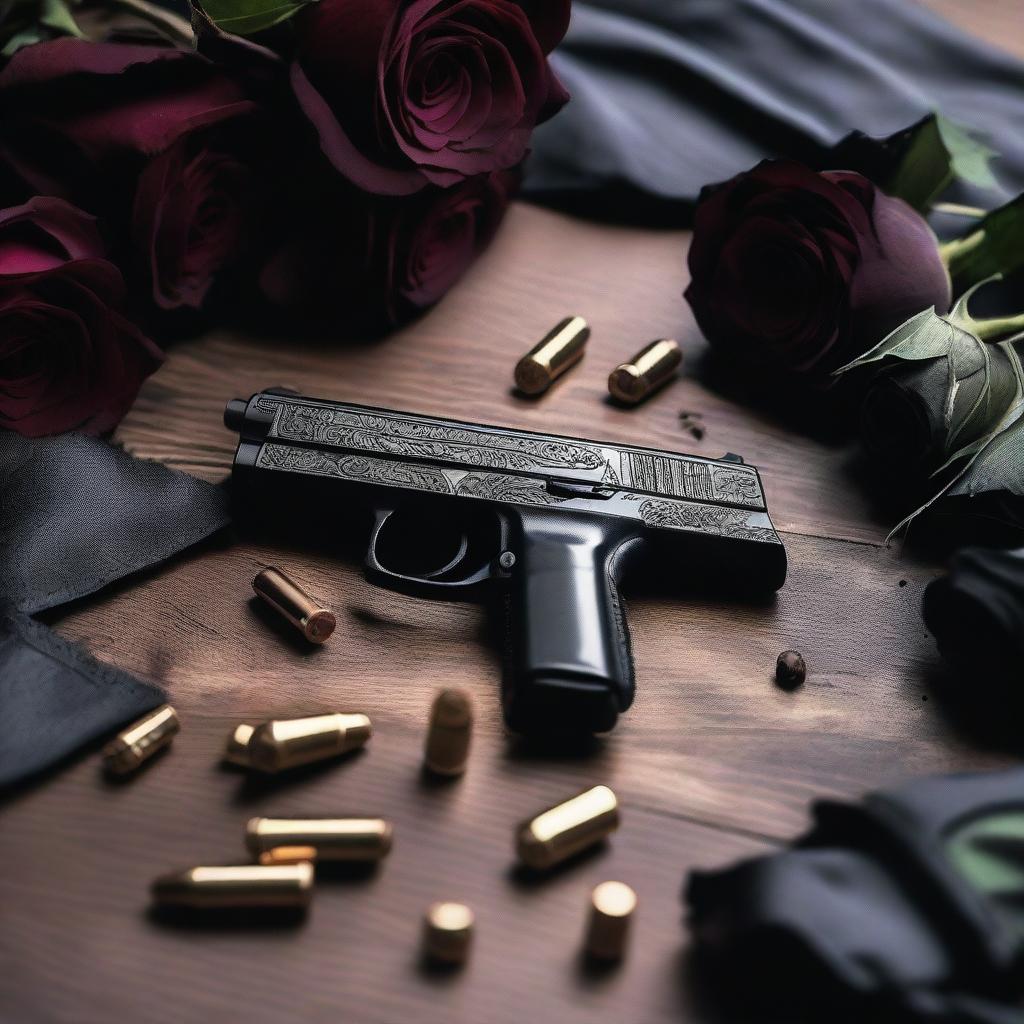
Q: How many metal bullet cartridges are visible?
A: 12